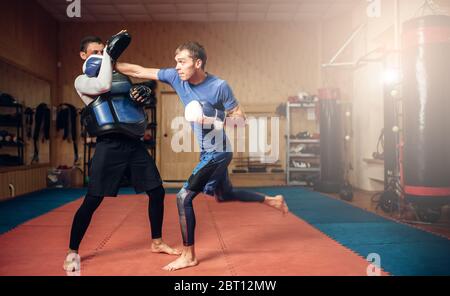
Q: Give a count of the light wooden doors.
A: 1